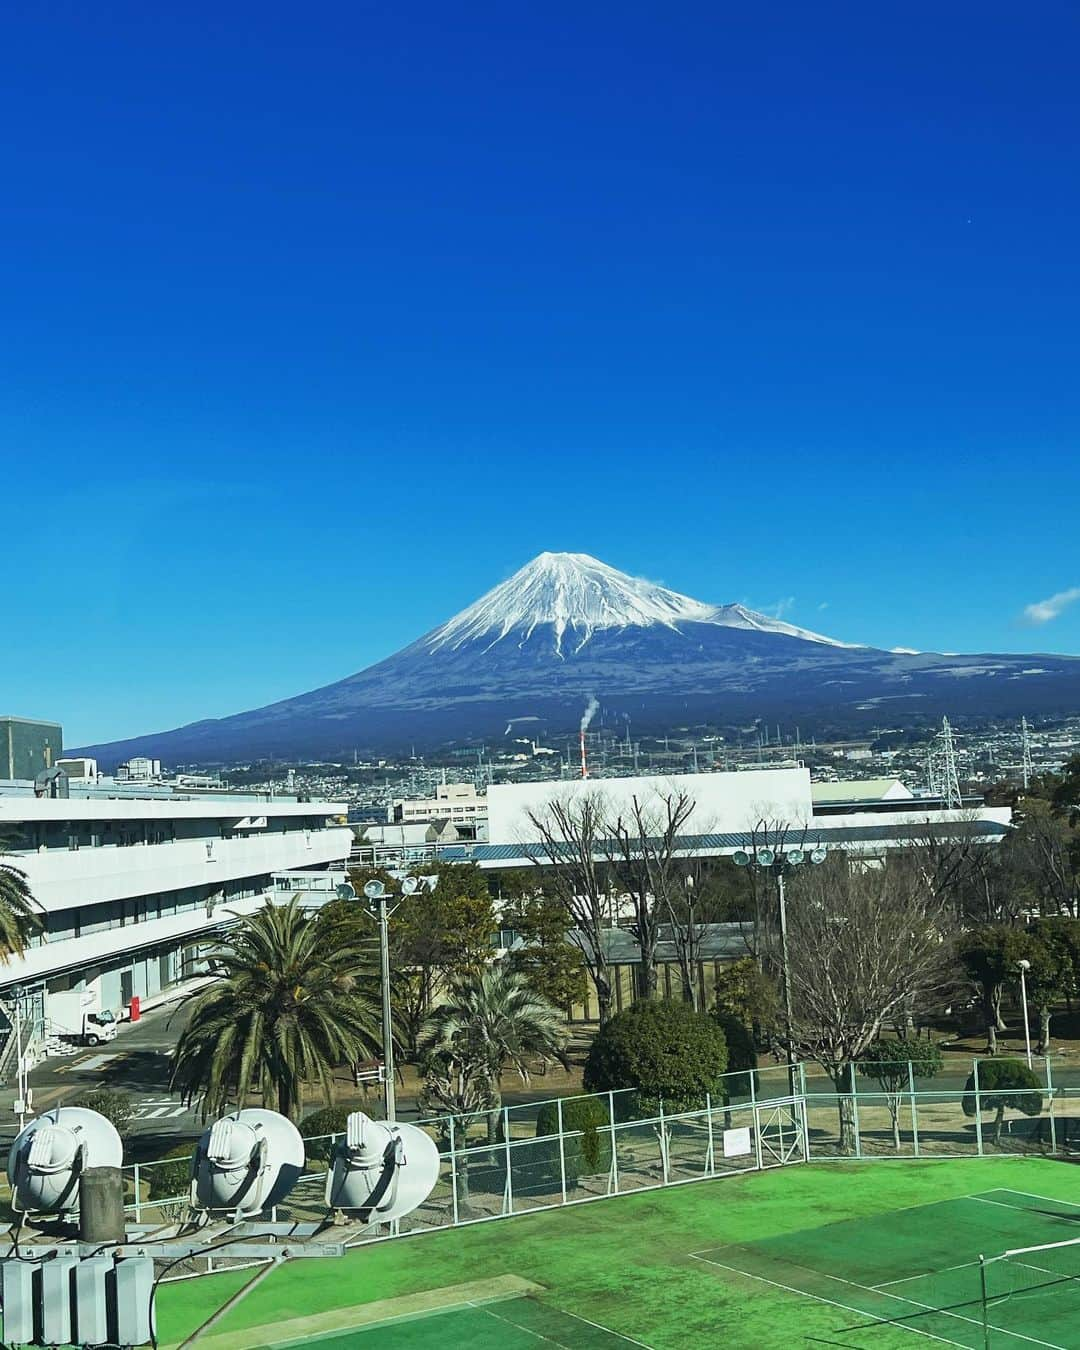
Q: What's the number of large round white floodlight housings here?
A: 3